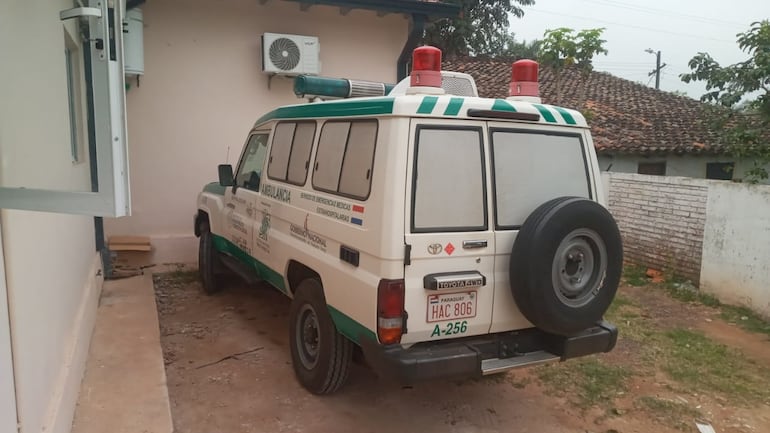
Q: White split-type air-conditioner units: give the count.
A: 1